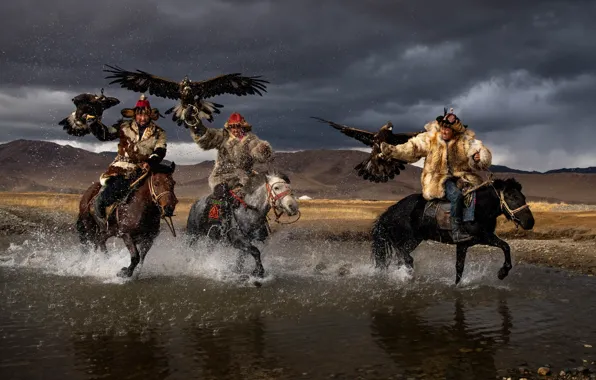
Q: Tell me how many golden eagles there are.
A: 3